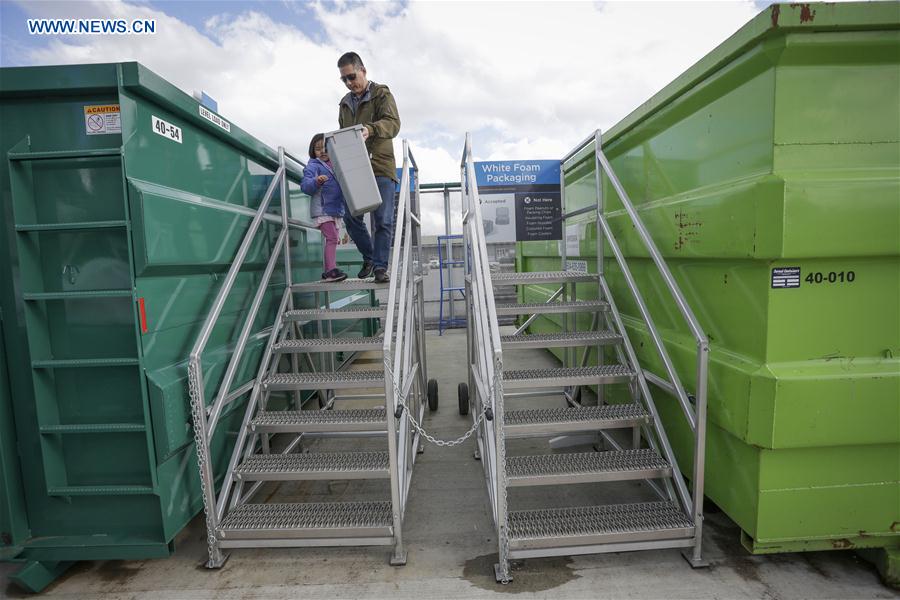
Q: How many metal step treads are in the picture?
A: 14